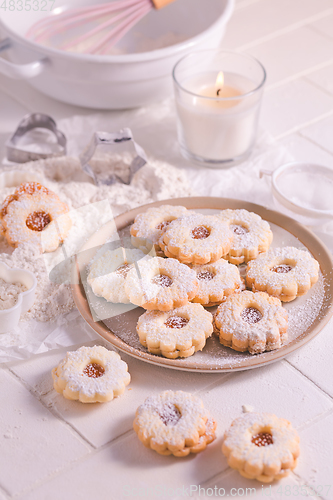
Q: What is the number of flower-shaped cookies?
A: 13